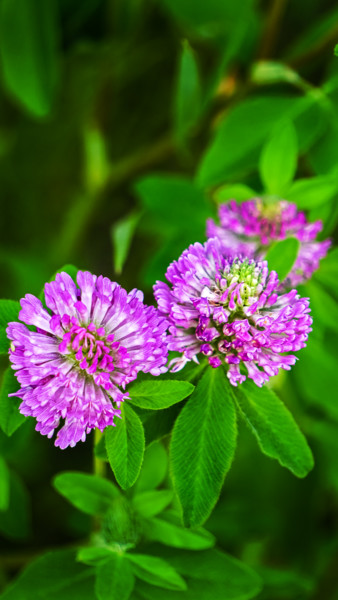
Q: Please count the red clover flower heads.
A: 3